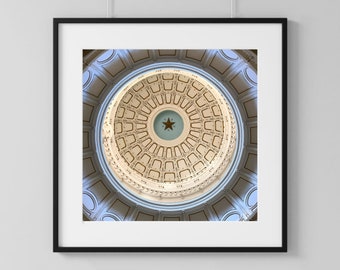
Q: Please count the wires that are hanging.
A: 2